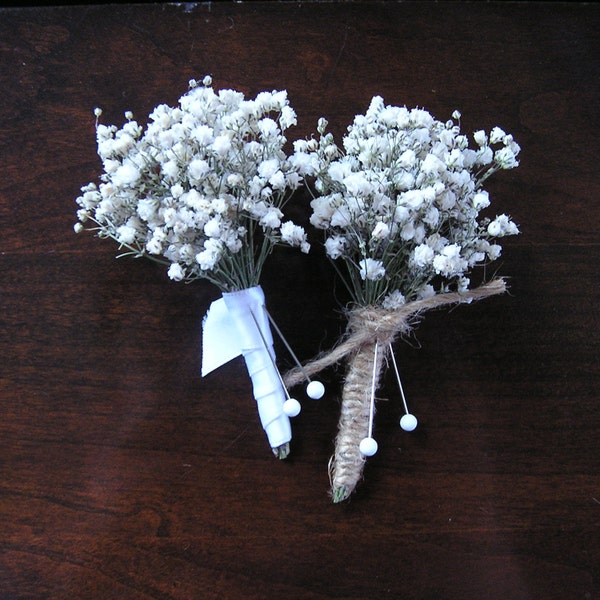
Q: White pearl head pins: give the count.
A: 4